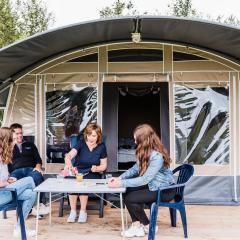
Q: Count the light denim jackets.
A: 1